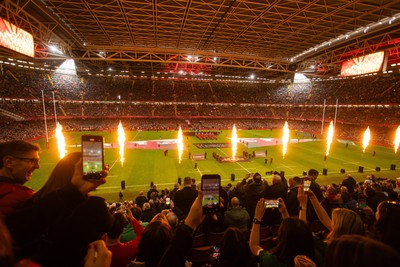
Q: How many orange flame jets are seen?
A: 8